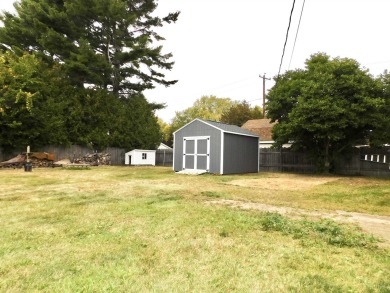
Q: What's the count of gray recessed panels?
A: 4